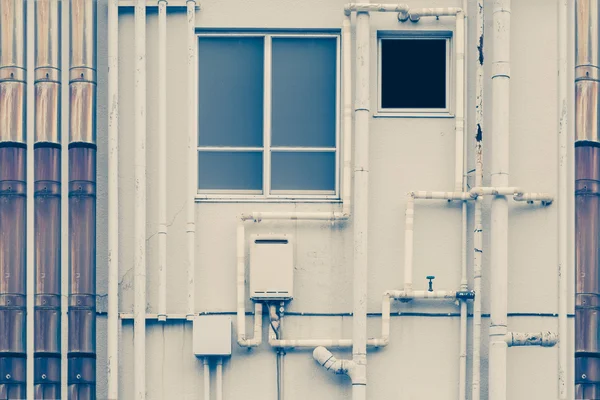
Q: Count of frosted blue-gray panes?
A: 4